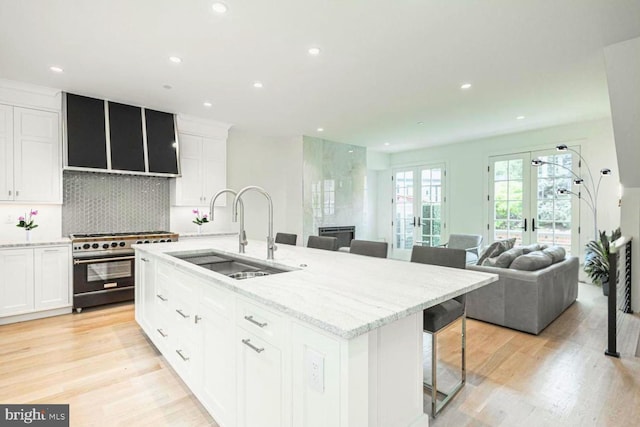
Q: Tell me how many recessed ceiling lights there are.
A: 10